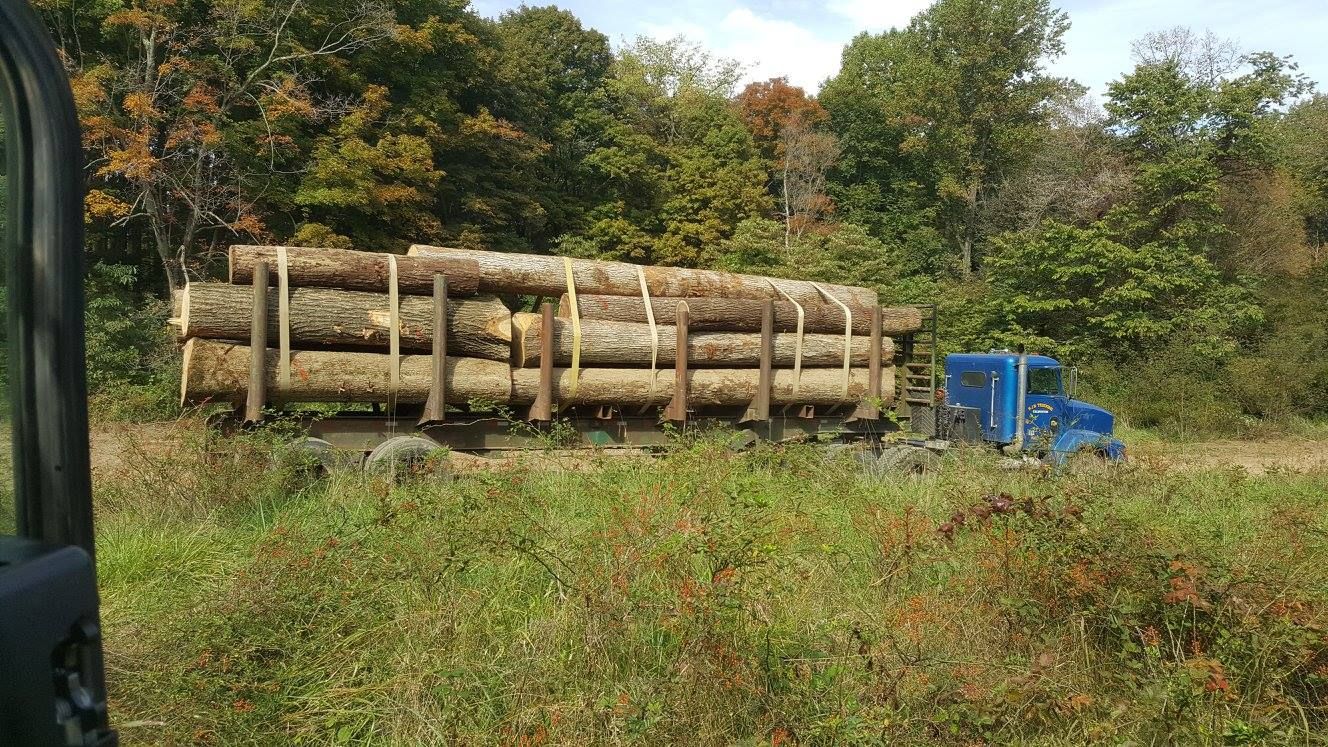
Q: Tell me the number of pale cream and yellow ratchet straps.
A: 6